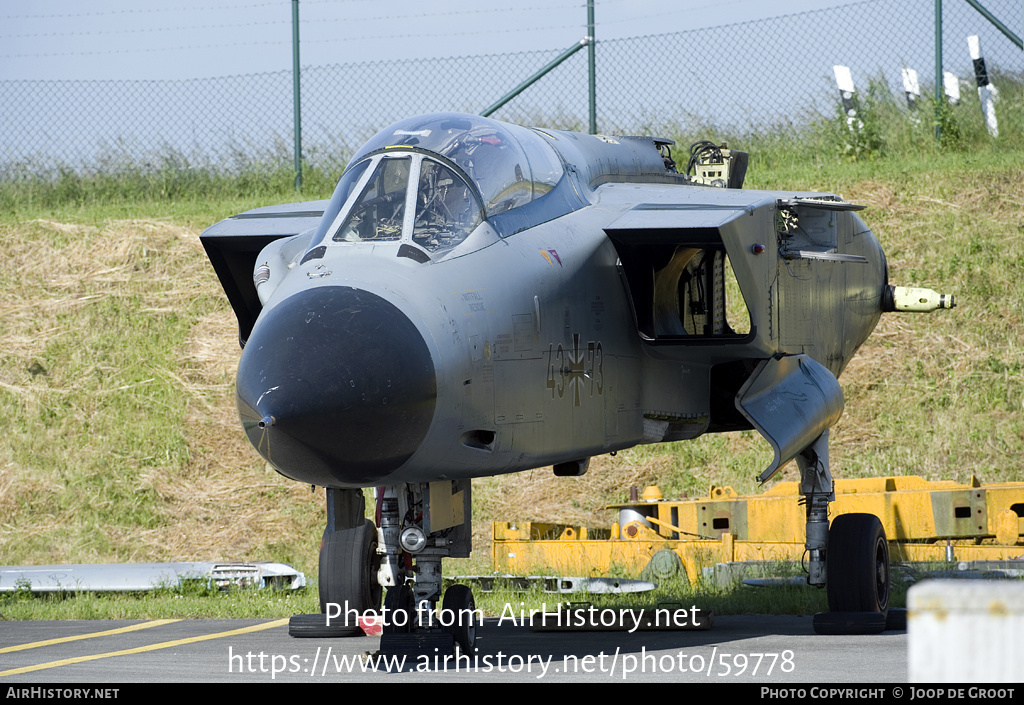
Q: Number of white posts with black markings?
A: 4